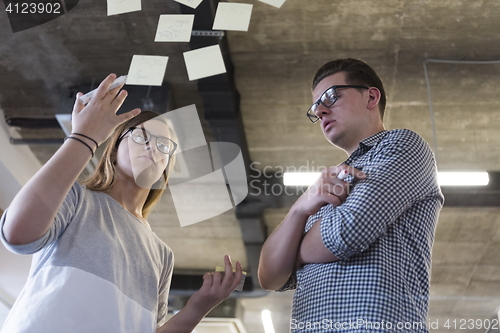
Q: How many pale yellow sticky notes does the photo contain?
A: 7